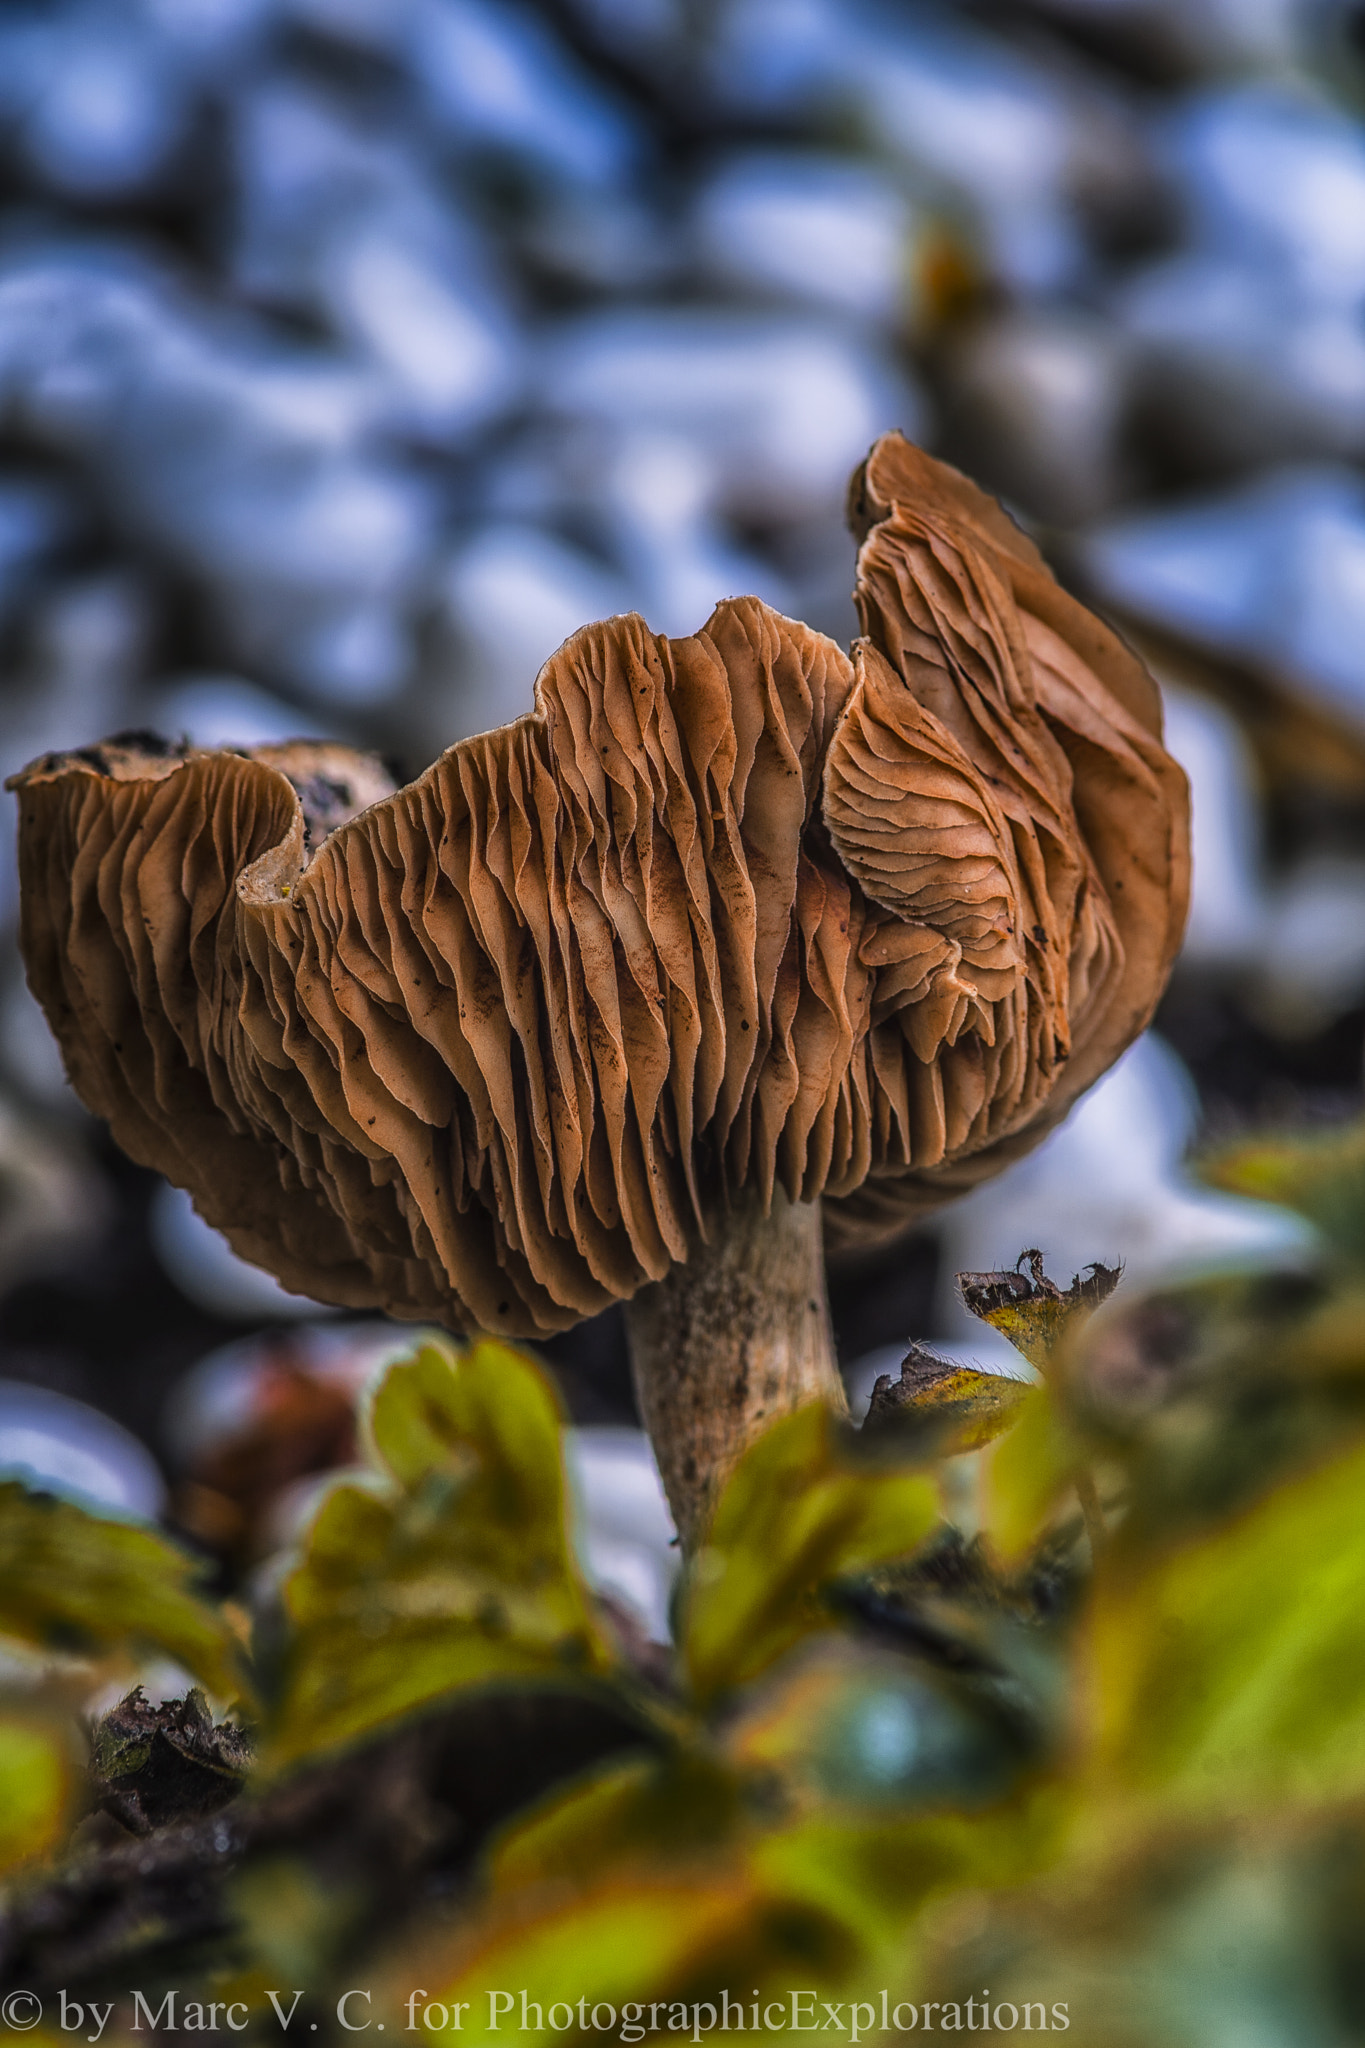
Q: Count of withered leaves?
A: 3